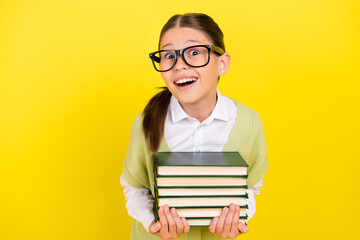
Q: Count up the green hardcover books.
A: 6